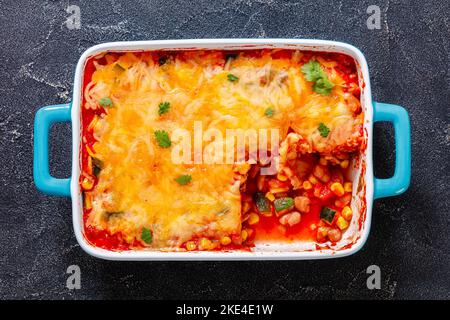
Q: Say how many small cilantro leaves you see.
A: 8